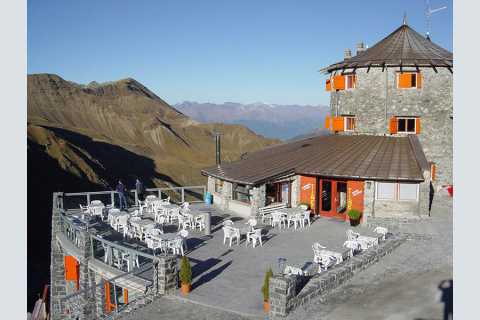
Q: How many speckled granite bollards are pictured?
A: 0